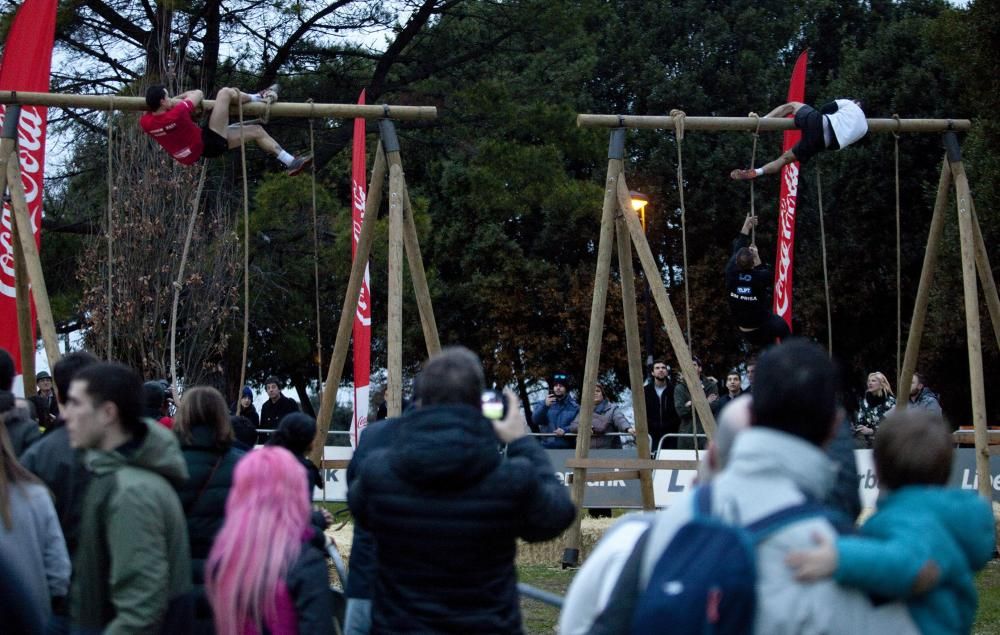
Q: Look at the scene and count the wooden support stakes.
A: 12